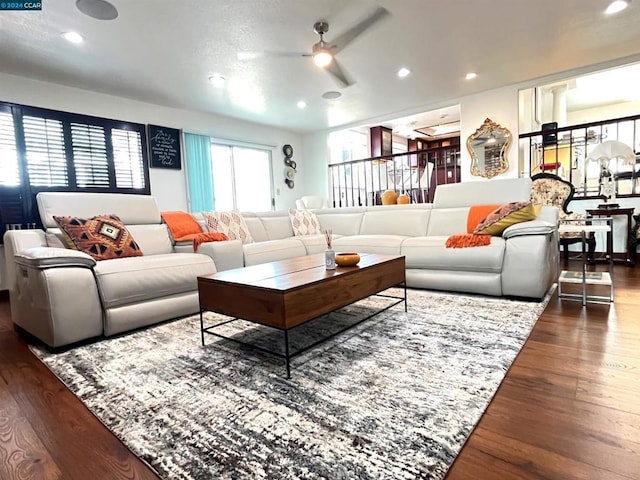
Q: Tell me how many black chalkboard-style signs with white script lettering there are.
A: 1